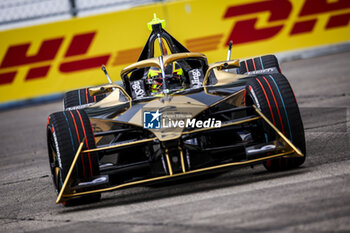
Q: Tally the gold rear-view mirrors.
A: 2